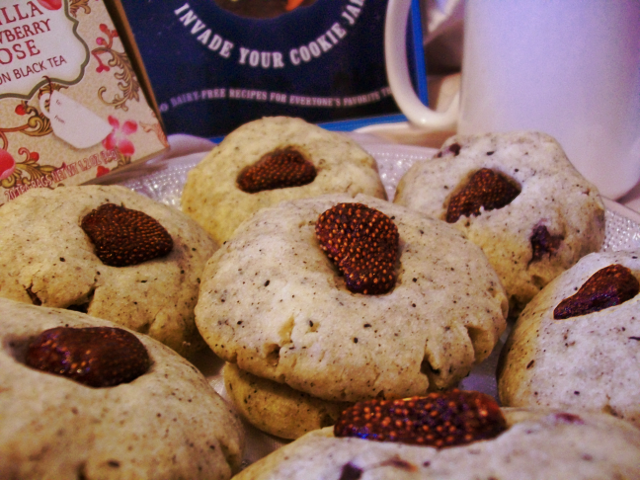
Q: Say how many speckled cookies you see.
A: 8